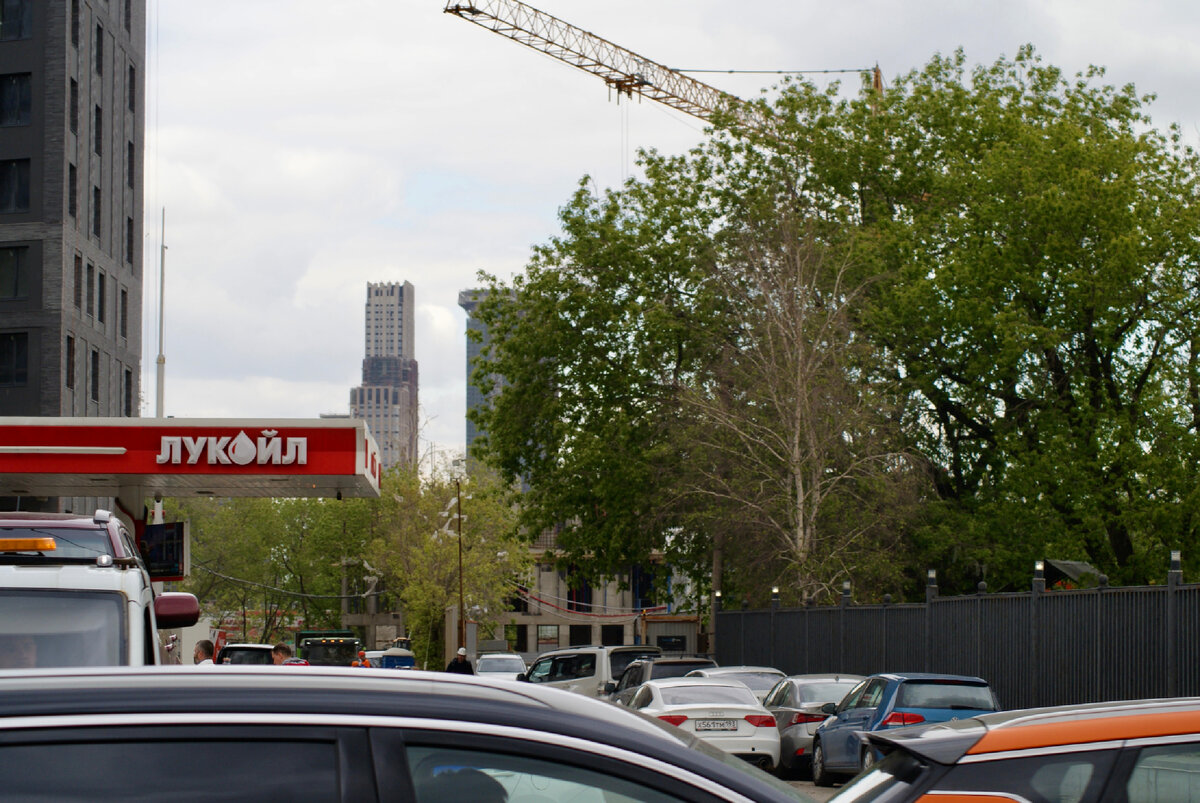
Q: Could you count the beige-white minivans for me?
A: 1